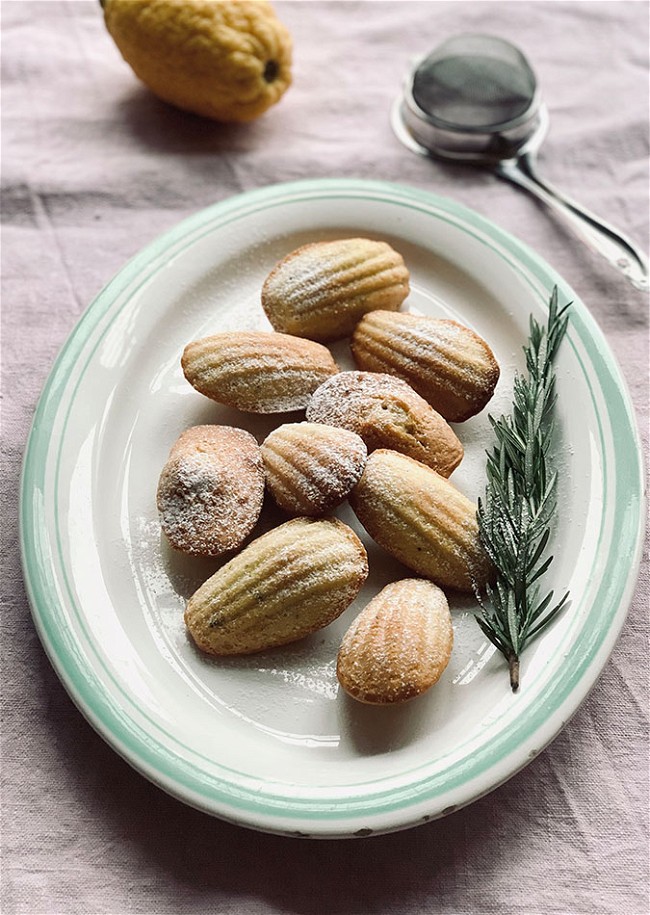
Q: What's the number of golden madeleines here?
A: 9